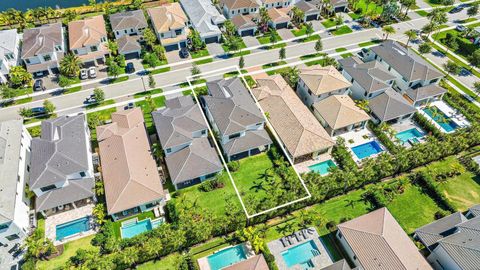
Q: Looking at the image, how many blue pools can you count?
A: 8